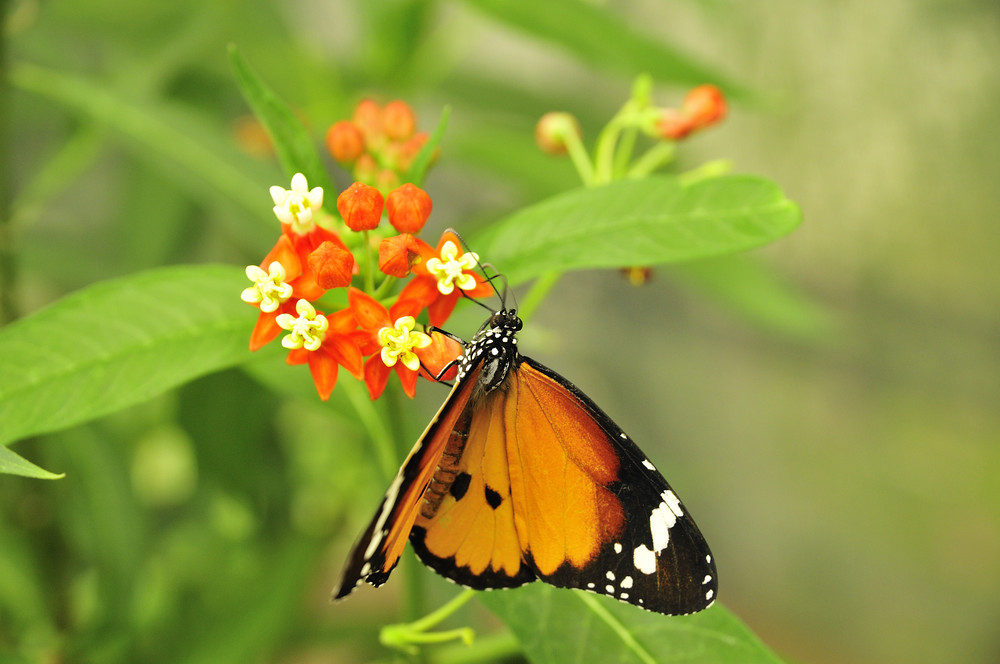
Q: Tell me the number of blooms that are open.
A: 5